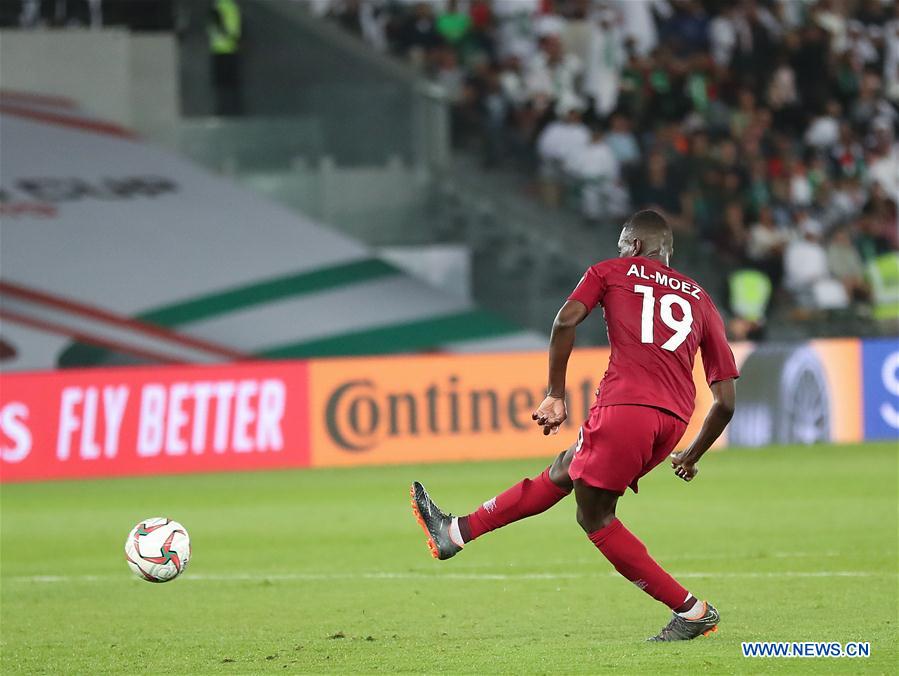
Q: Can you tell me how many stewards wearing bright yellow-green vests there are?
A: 3